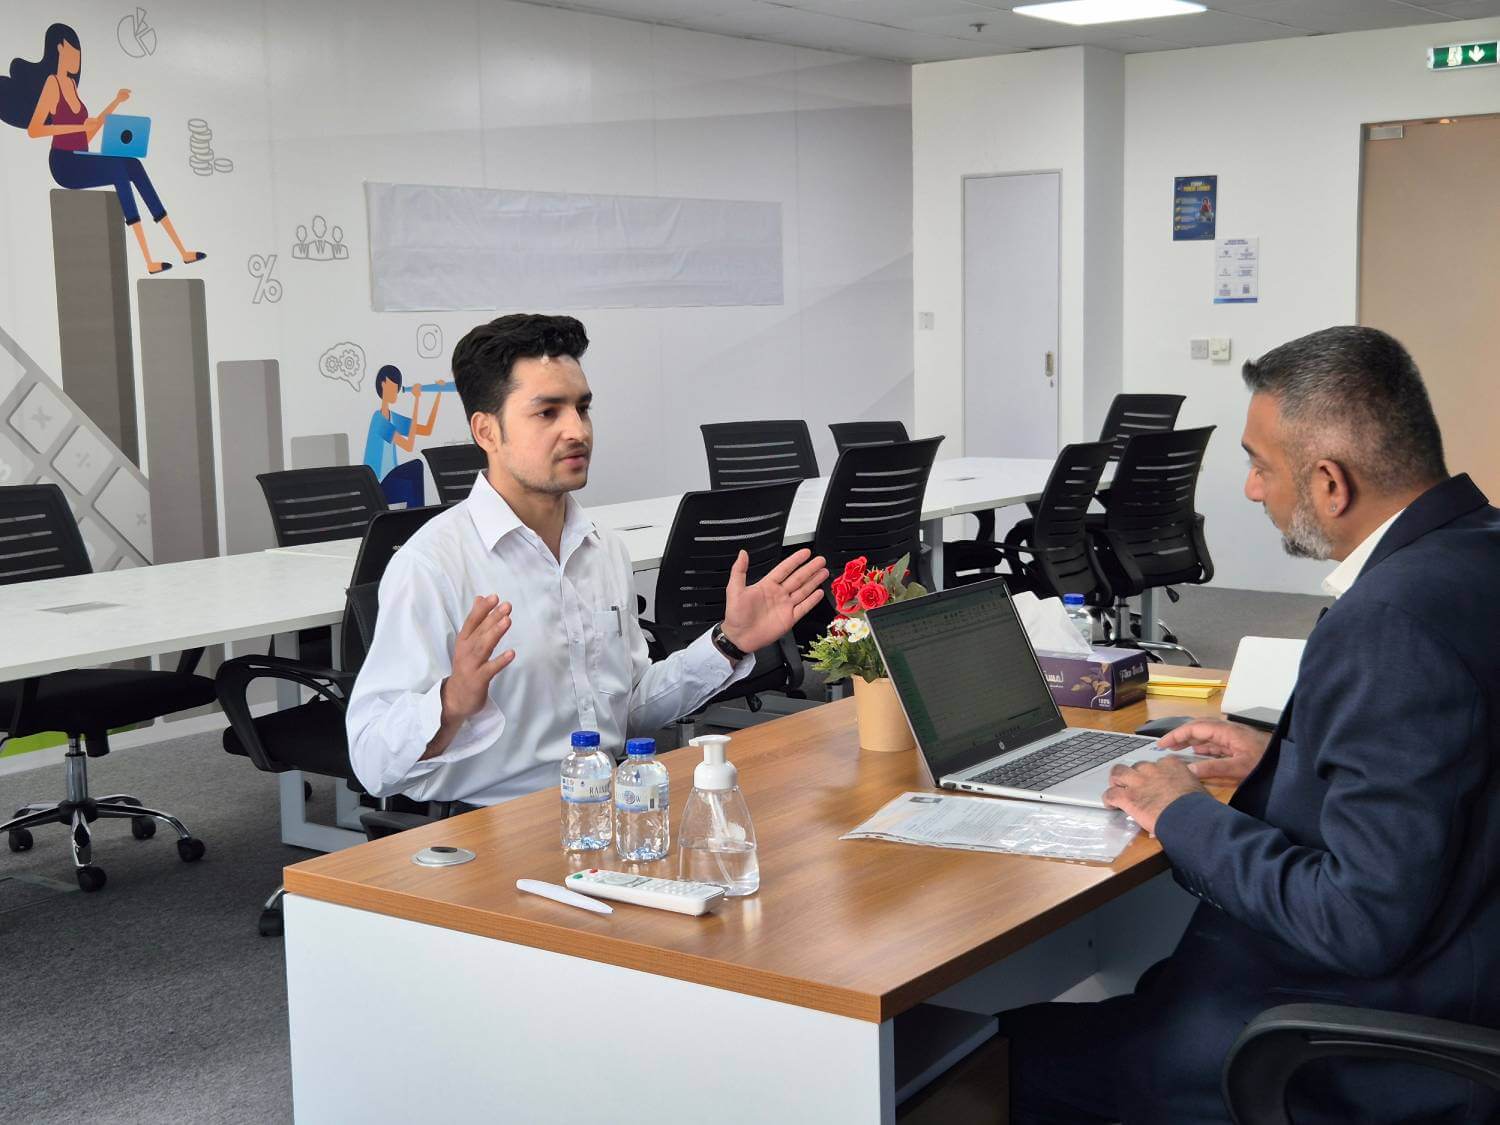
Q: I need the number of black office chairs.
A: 13